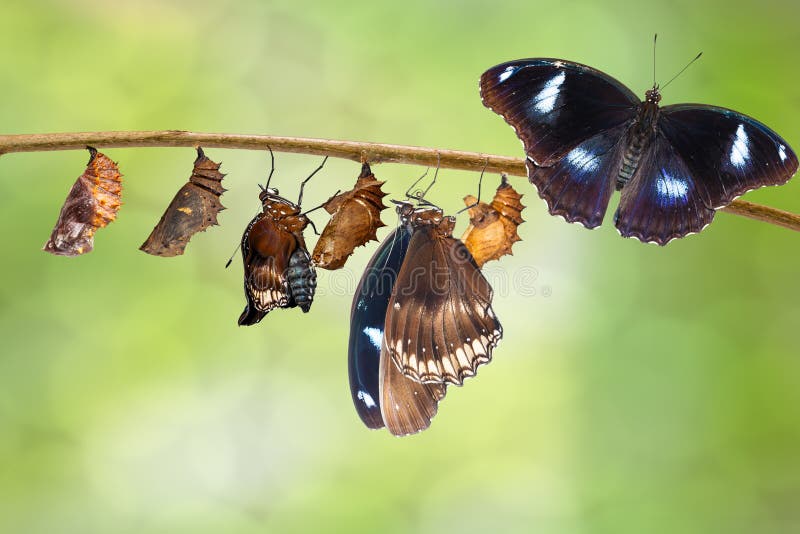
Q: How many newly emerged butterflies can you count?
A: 2